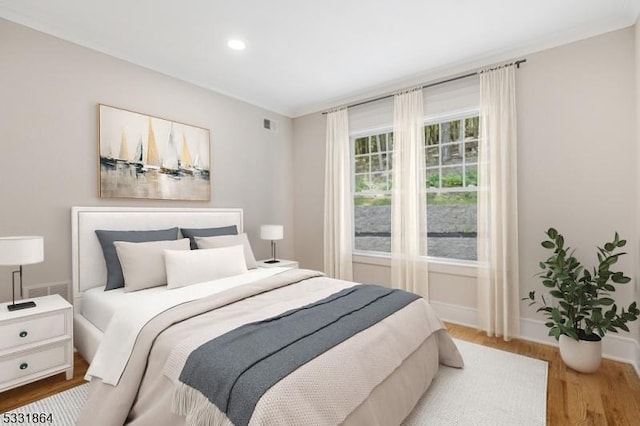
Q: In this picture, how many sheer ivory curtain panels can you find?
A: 3